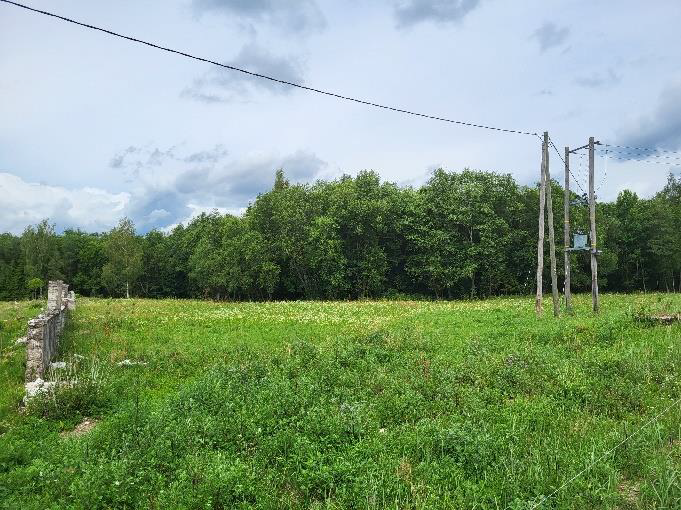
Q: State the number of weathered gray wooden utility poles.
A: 4